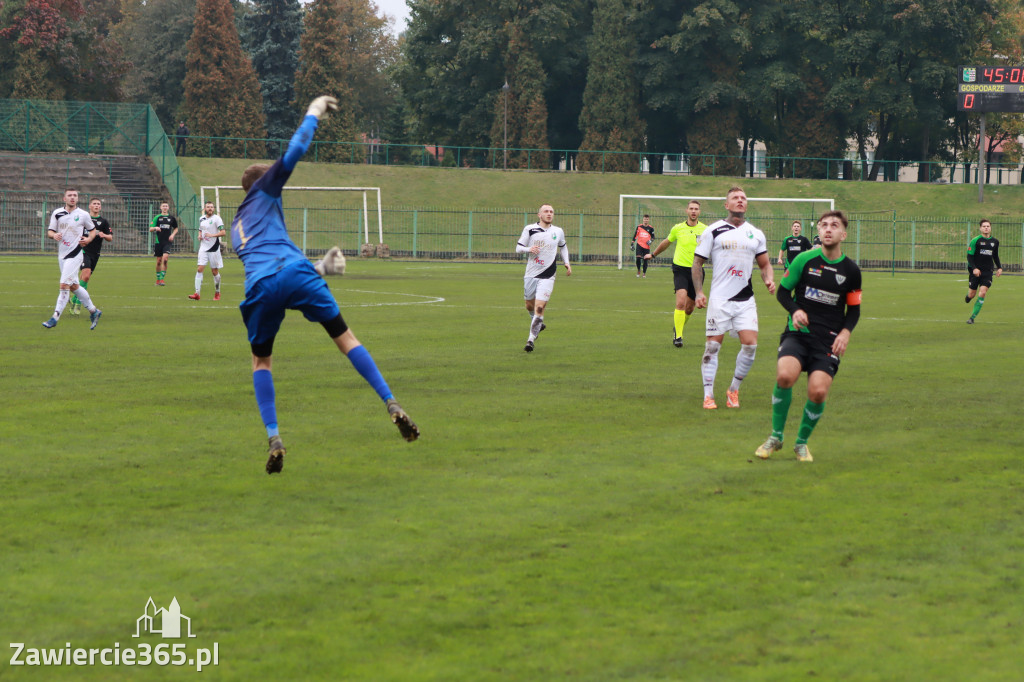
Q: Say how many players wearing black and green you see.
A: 5